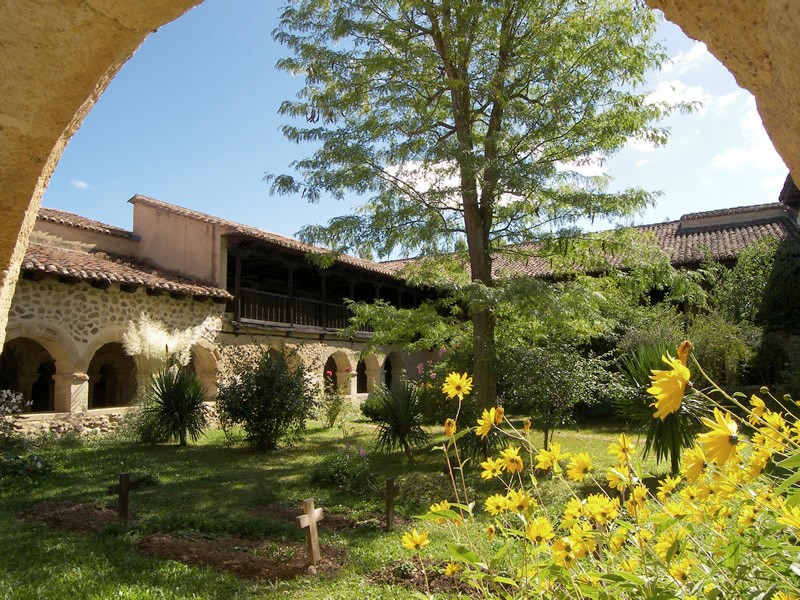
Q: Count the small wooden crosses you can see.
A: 3